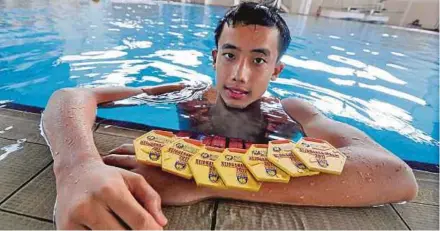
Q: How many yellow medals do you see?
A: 7